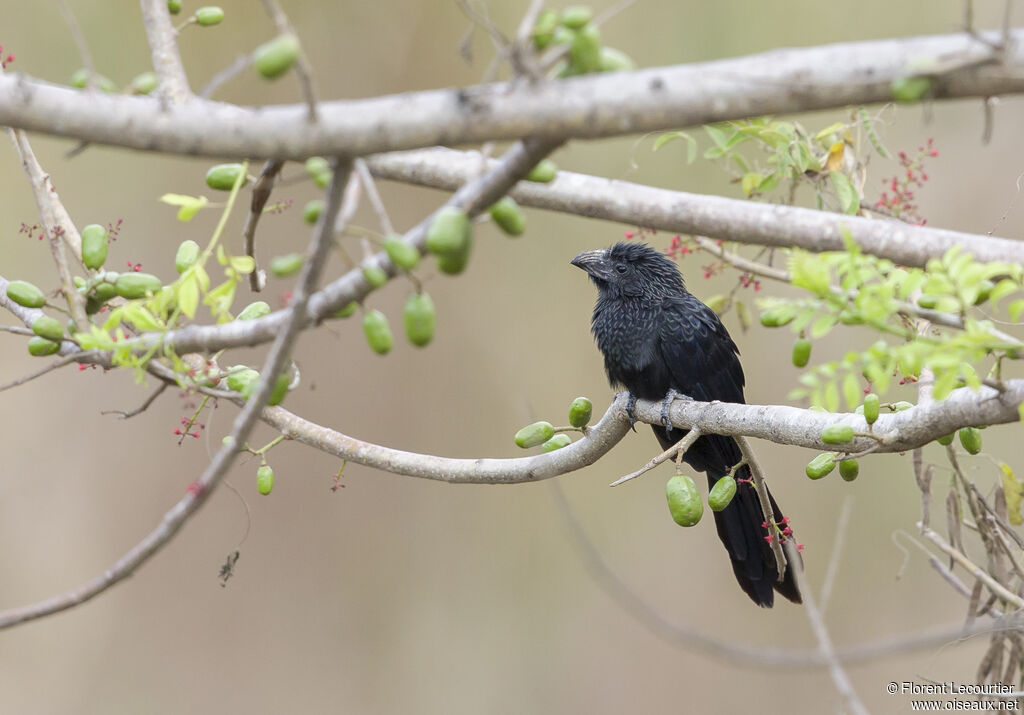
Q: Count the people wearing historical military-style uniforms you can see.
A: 0